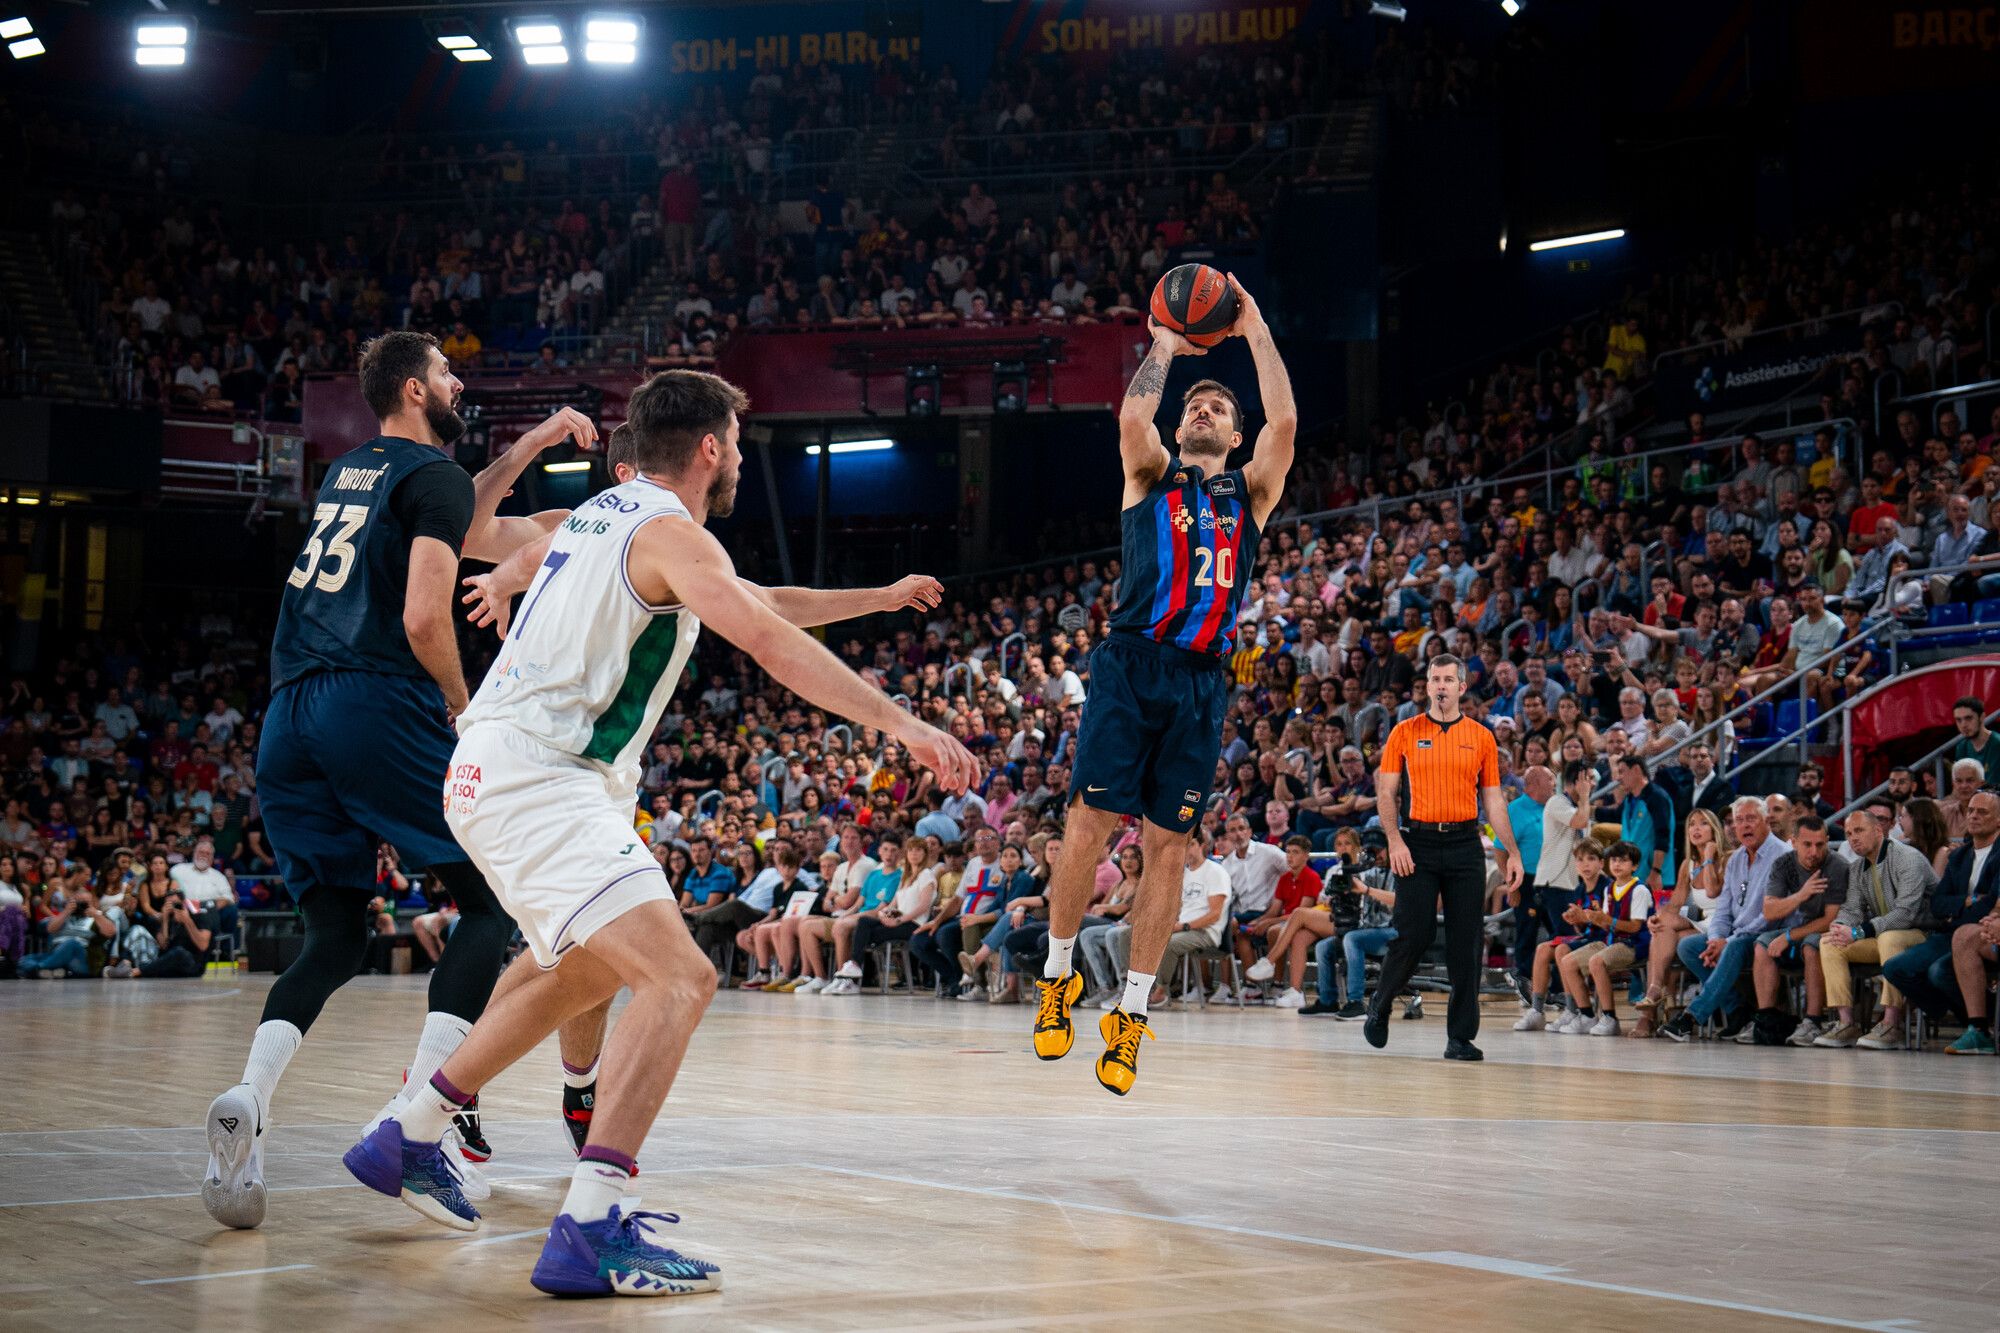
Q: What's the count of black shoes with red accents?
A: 2